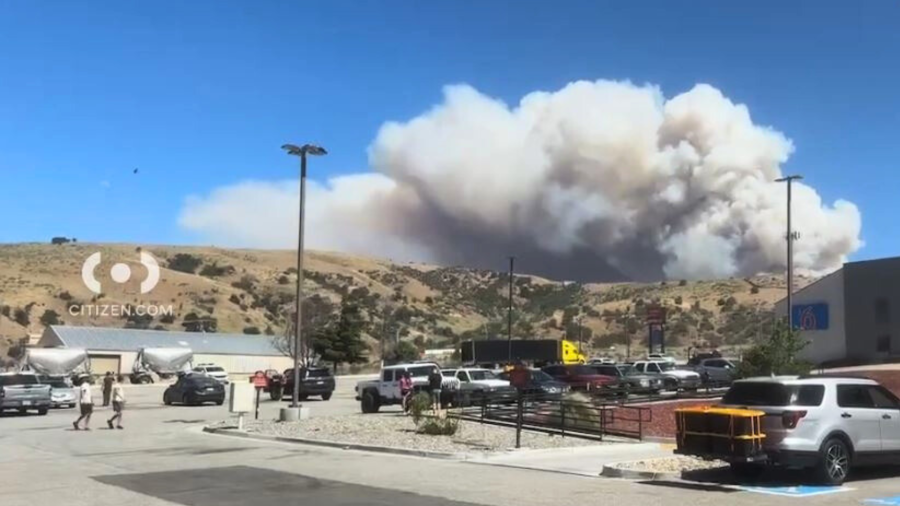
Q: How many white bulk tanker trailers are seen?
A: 2